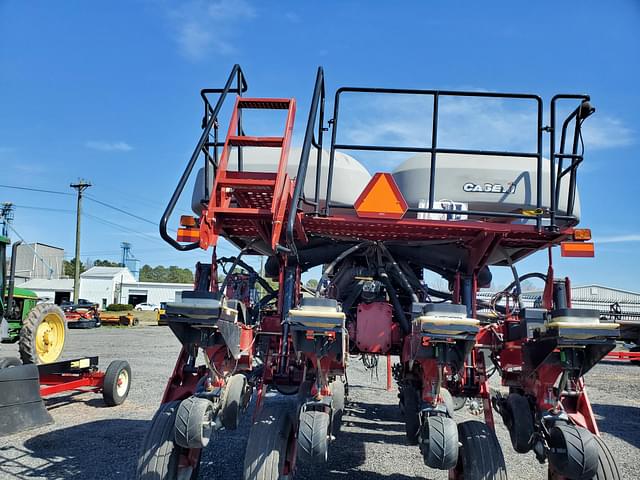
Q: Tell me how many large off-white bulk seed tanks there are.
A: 2